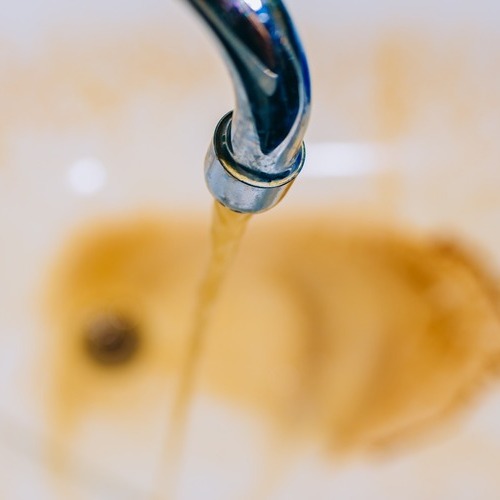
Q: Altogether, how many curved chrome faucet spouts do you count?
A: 1